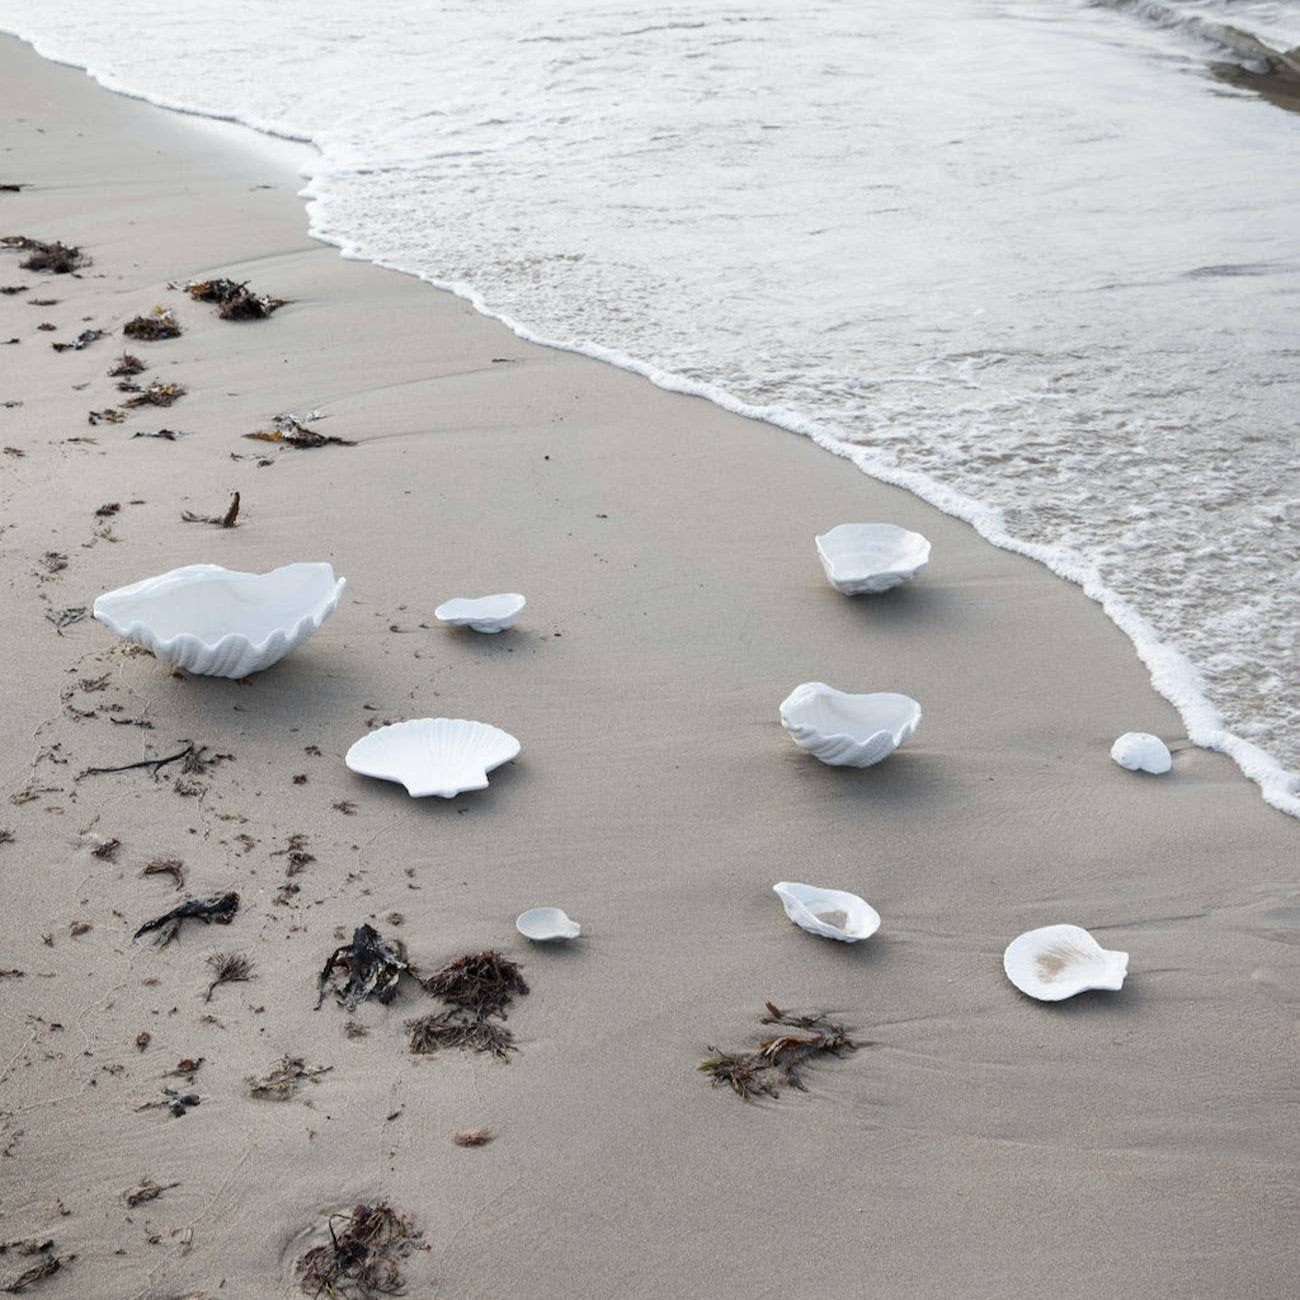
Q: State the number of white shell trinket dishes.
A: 9